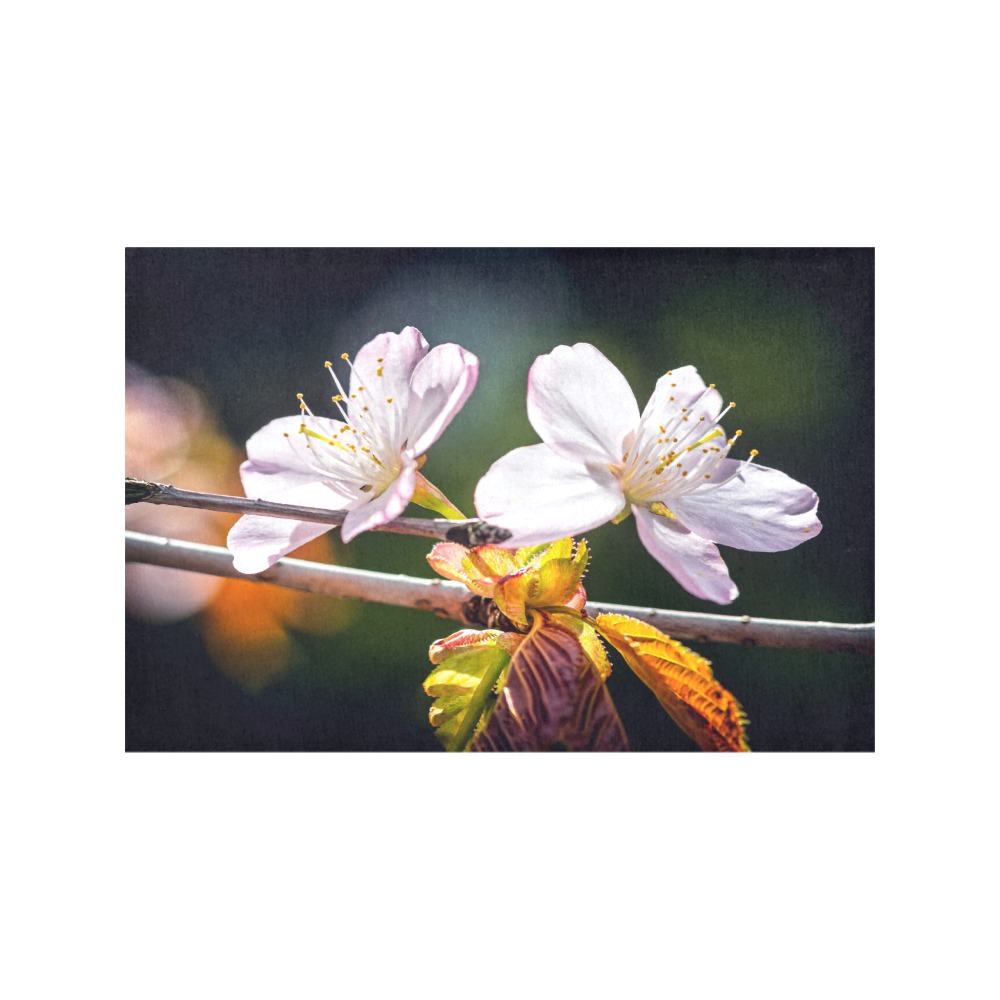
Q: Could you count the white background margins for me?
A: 4